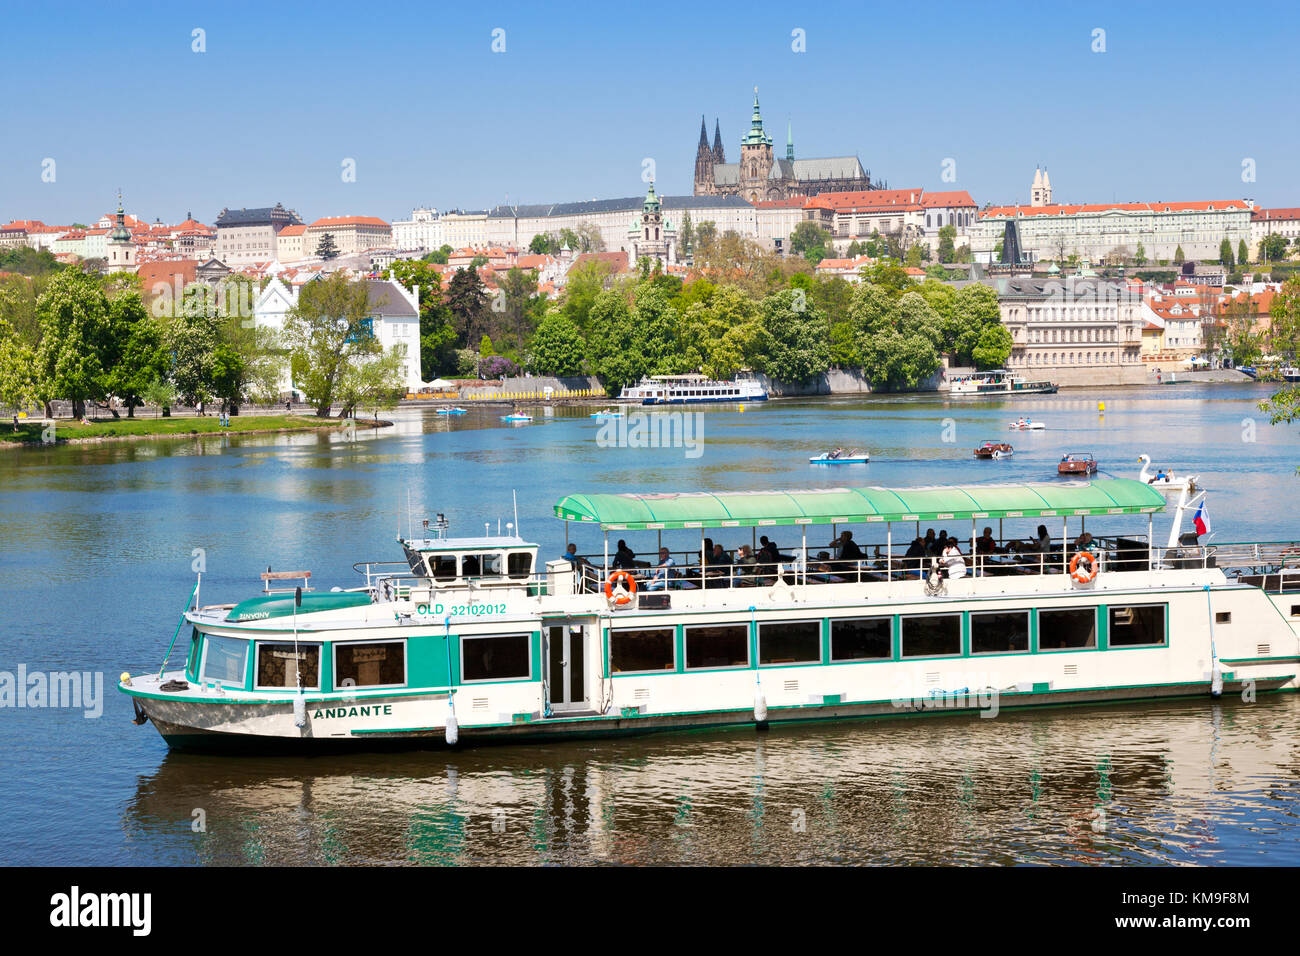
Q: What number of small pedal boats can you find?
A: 8